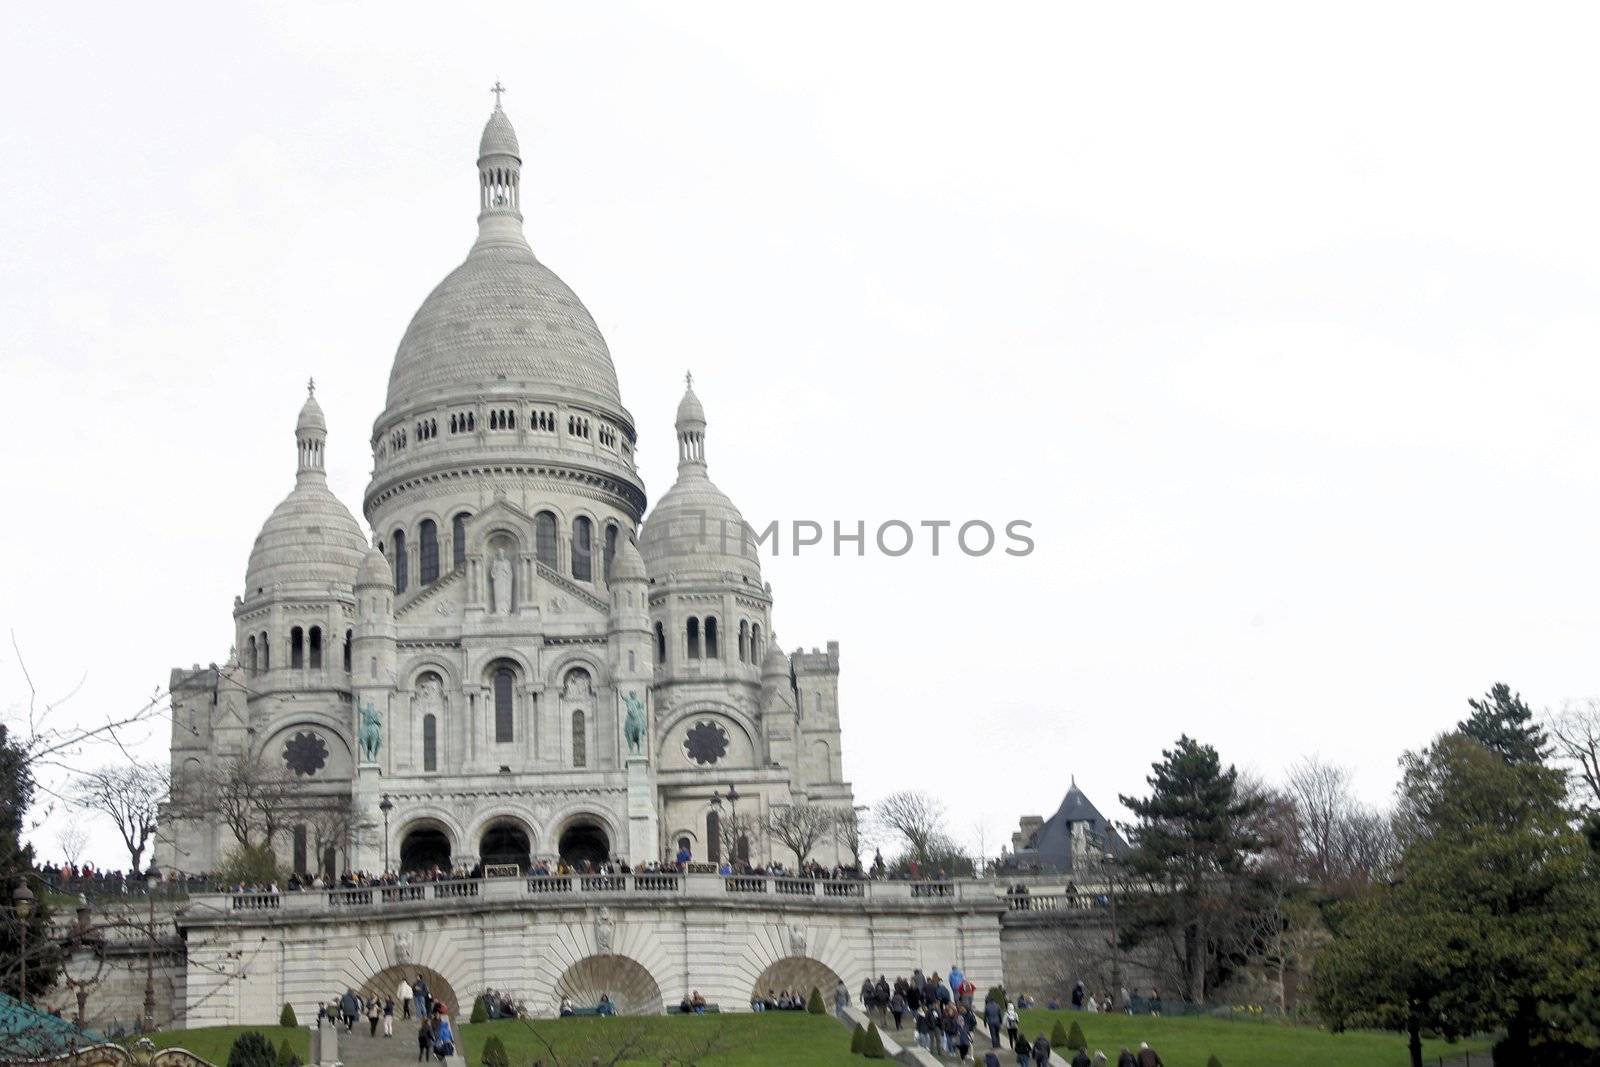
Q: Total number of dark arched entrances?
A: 3